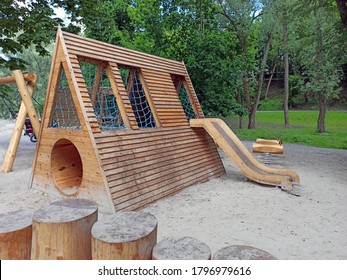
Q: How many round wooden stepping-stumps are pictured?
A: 5